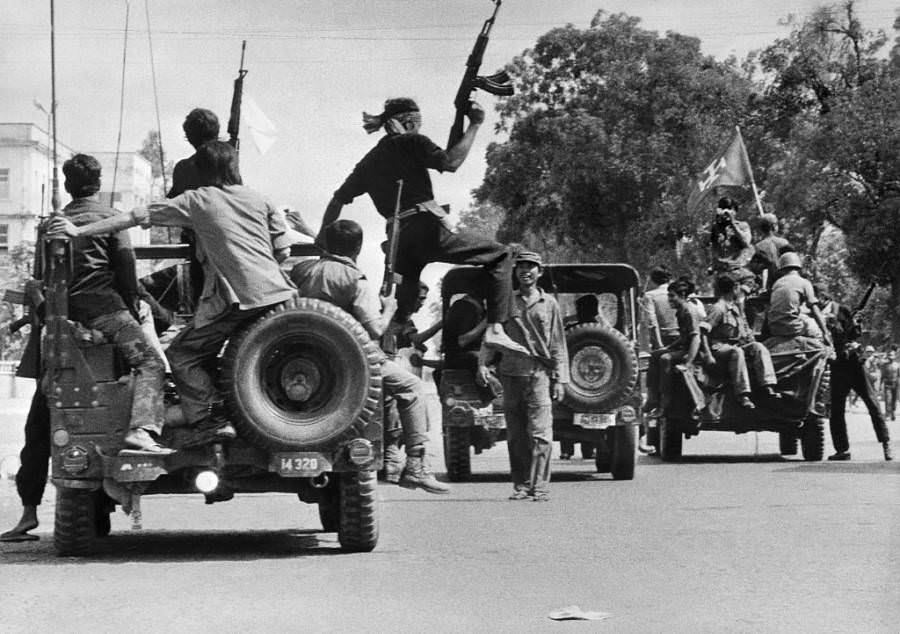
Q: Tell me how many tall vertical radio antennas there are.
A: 3